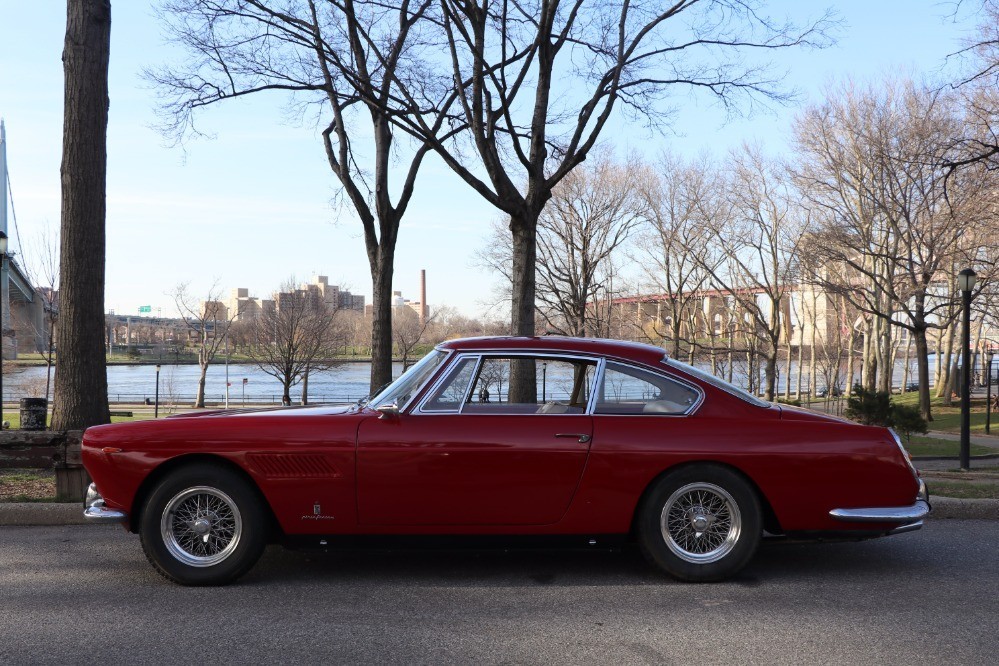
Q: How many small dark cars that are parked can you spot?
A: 2